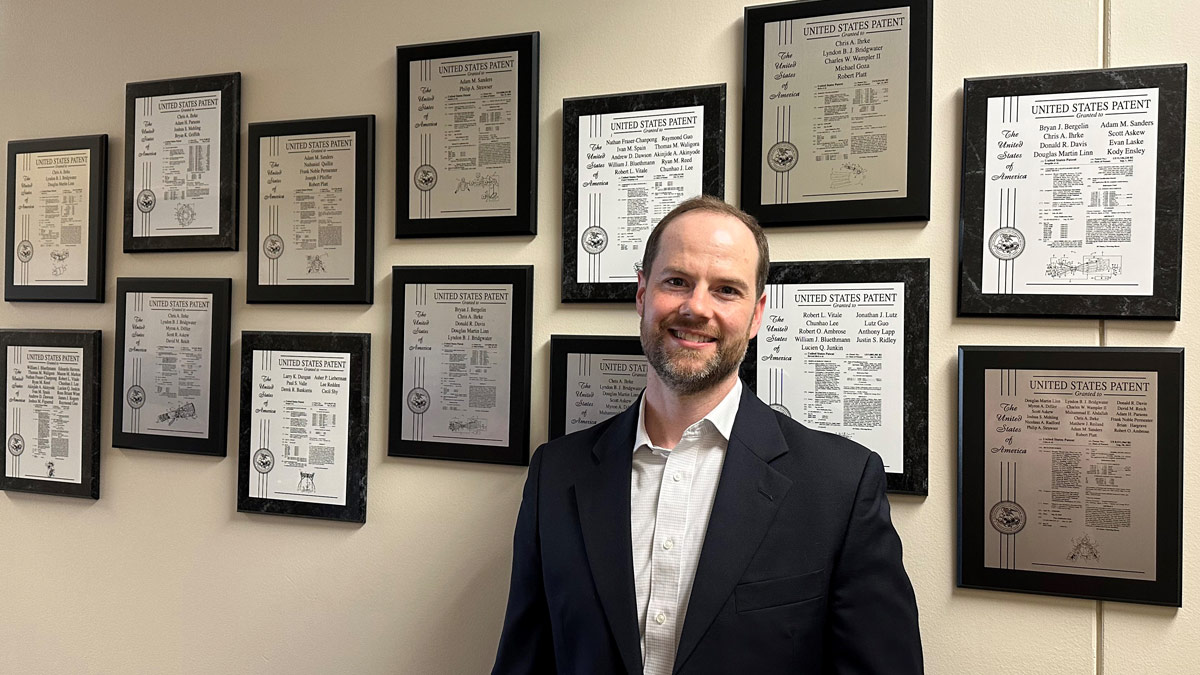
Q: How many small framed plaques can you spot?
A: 14